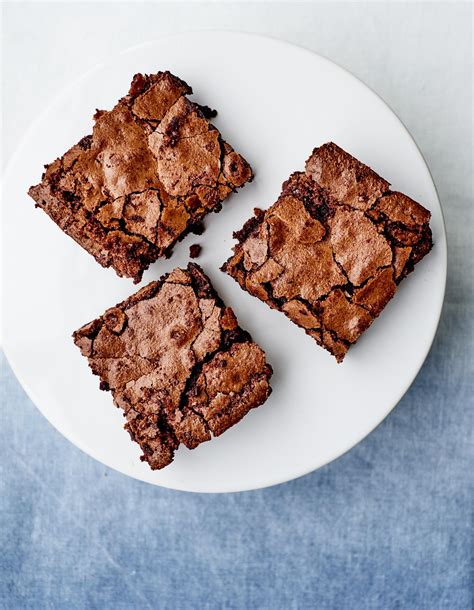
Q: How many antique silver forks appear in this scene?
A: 0